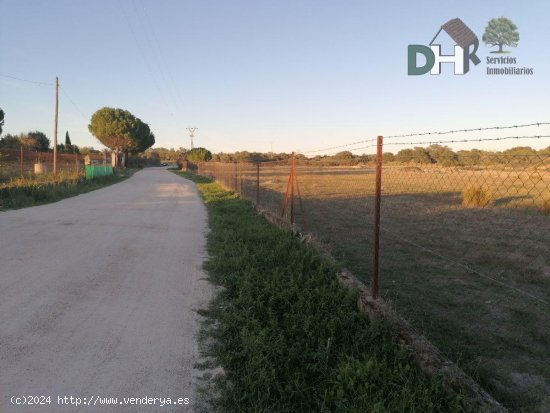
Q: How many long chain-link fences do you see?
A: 1